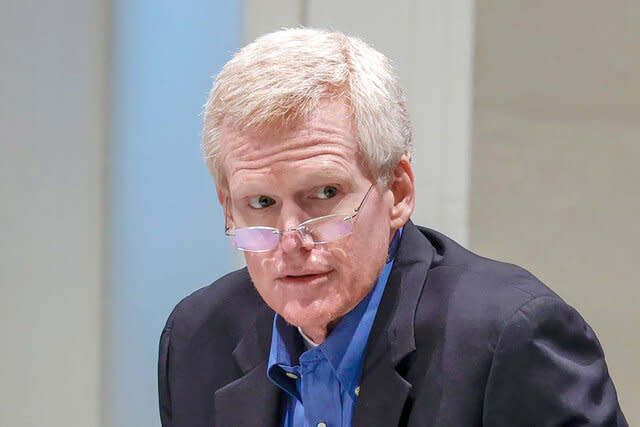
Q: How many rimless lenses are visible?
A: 2